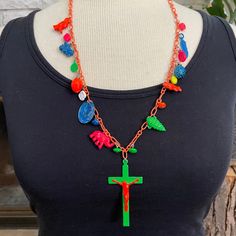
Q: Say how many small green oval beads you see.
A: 2